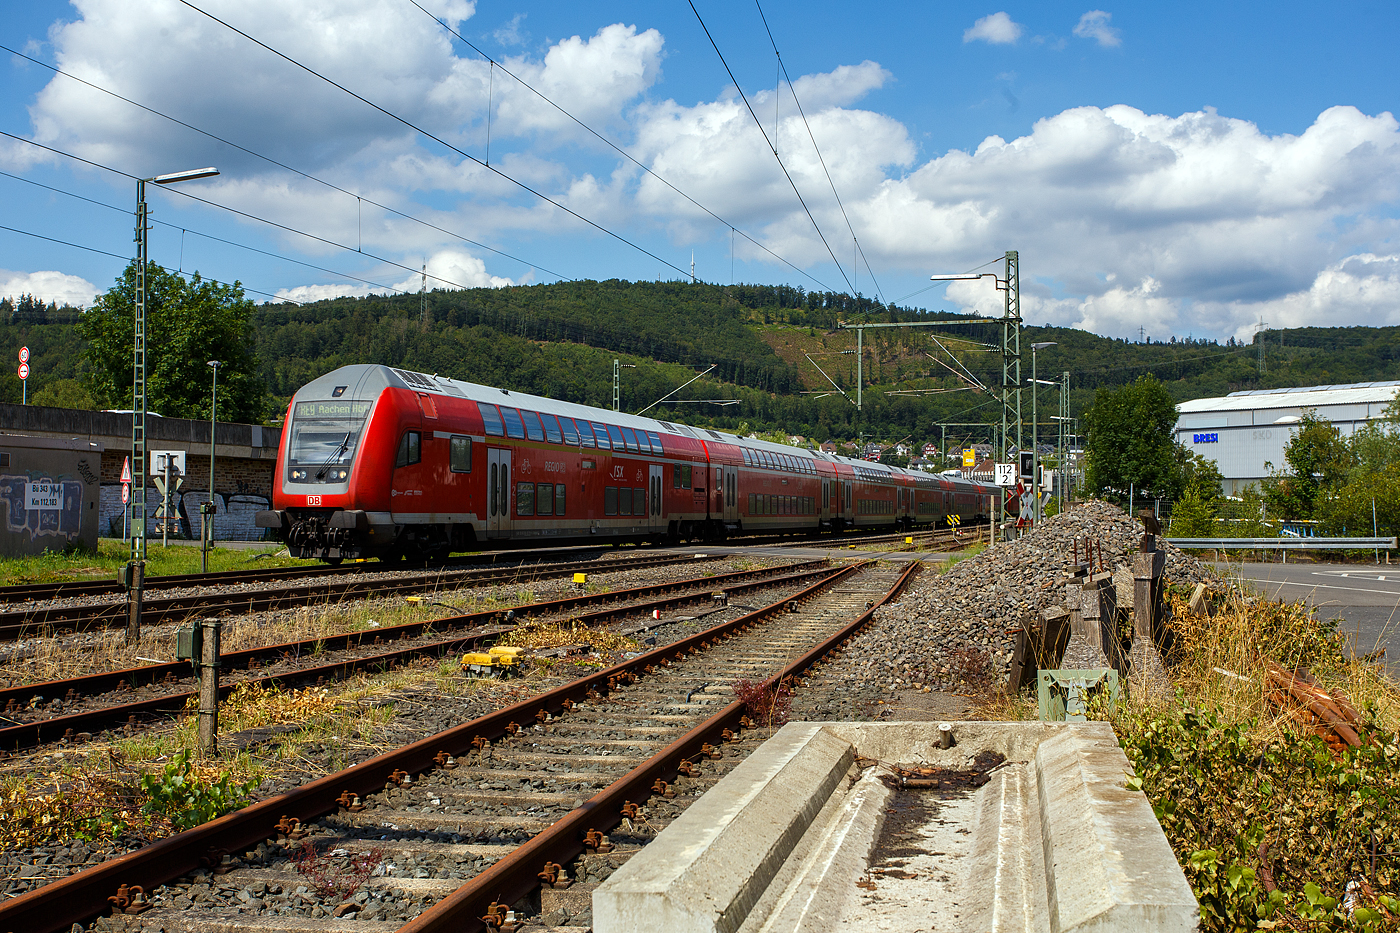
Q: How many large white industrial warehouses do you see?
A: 1